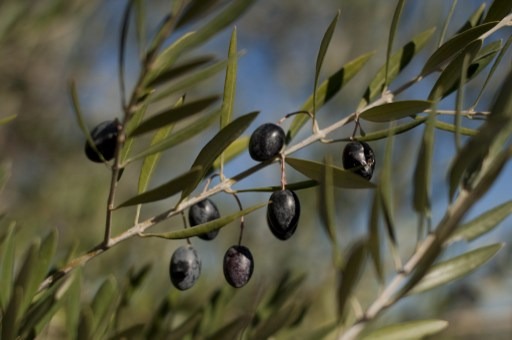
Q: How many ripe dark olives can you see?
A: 7